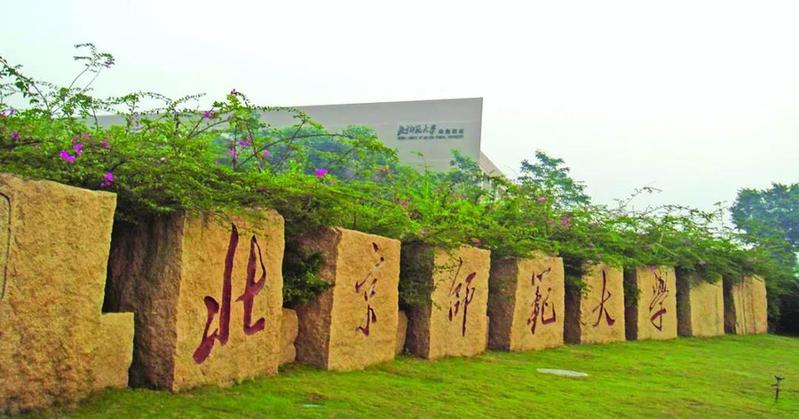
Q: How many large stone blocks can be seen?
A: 9